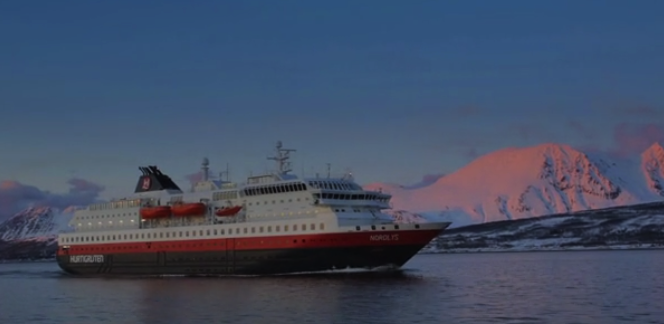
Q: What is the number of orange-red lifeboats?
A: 3